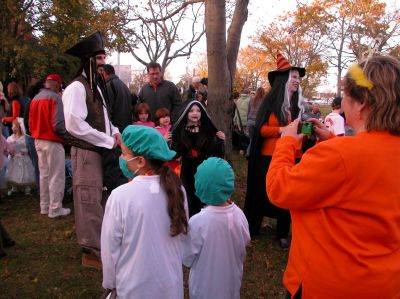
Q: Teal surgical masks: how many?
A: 1